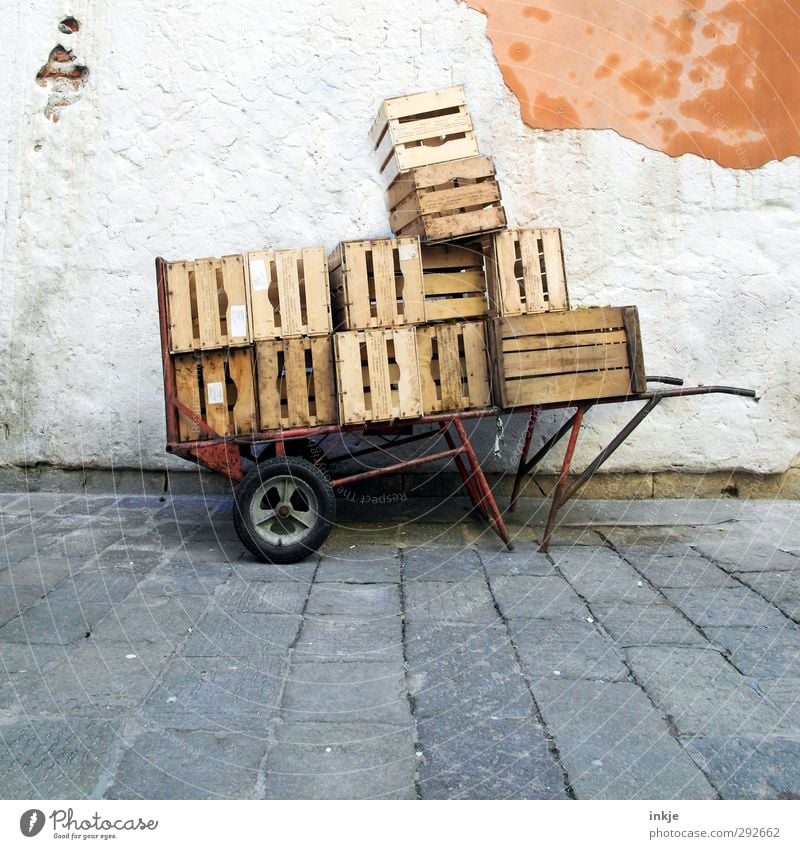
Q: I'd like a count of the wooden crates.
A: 12